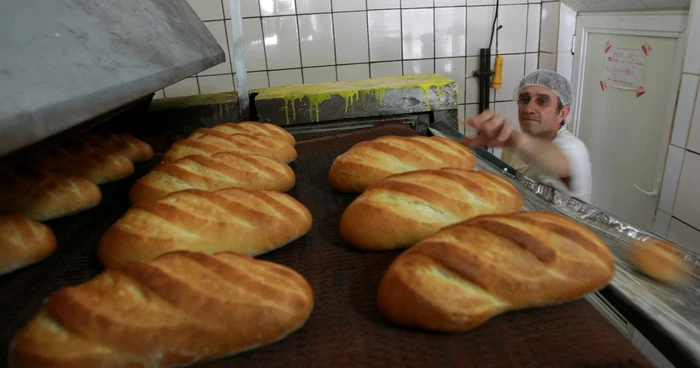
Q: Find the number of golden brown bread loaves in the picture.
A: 13